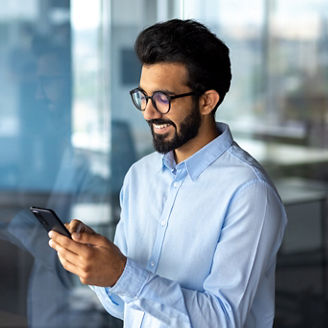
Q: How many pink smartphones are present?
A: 0